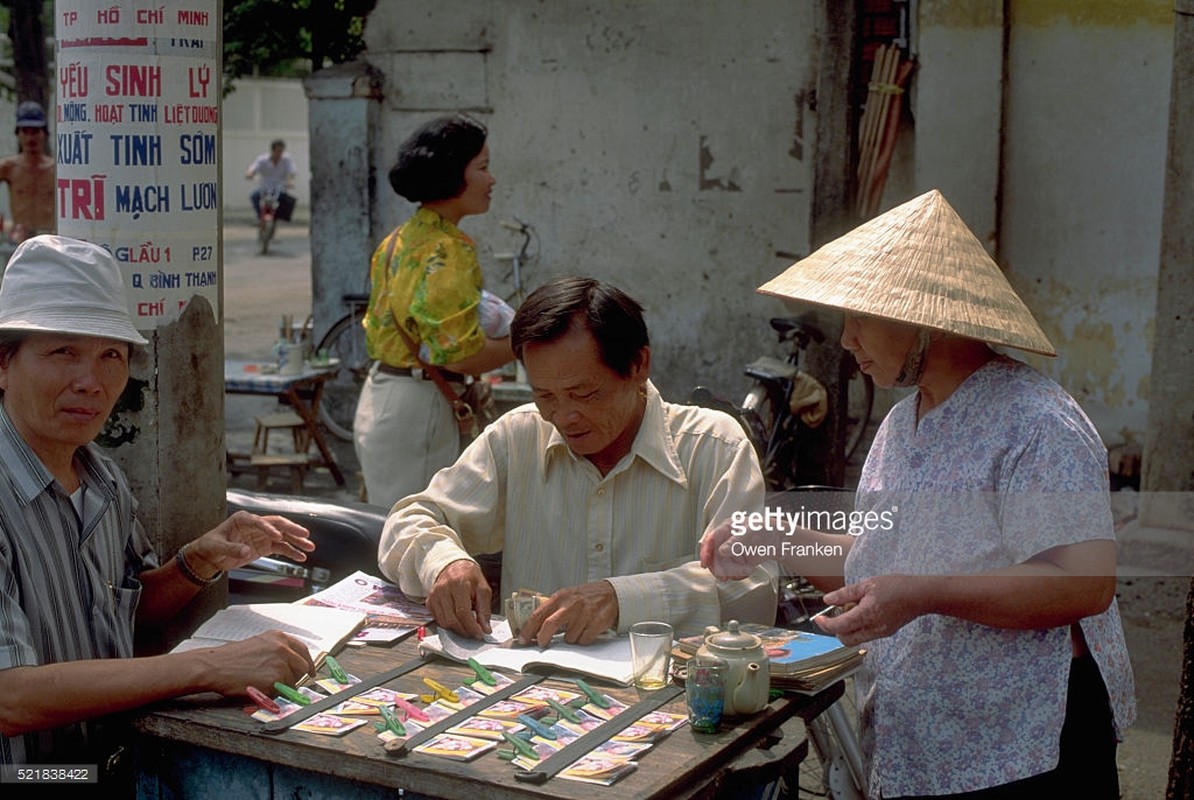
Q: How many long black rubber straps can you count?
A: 3